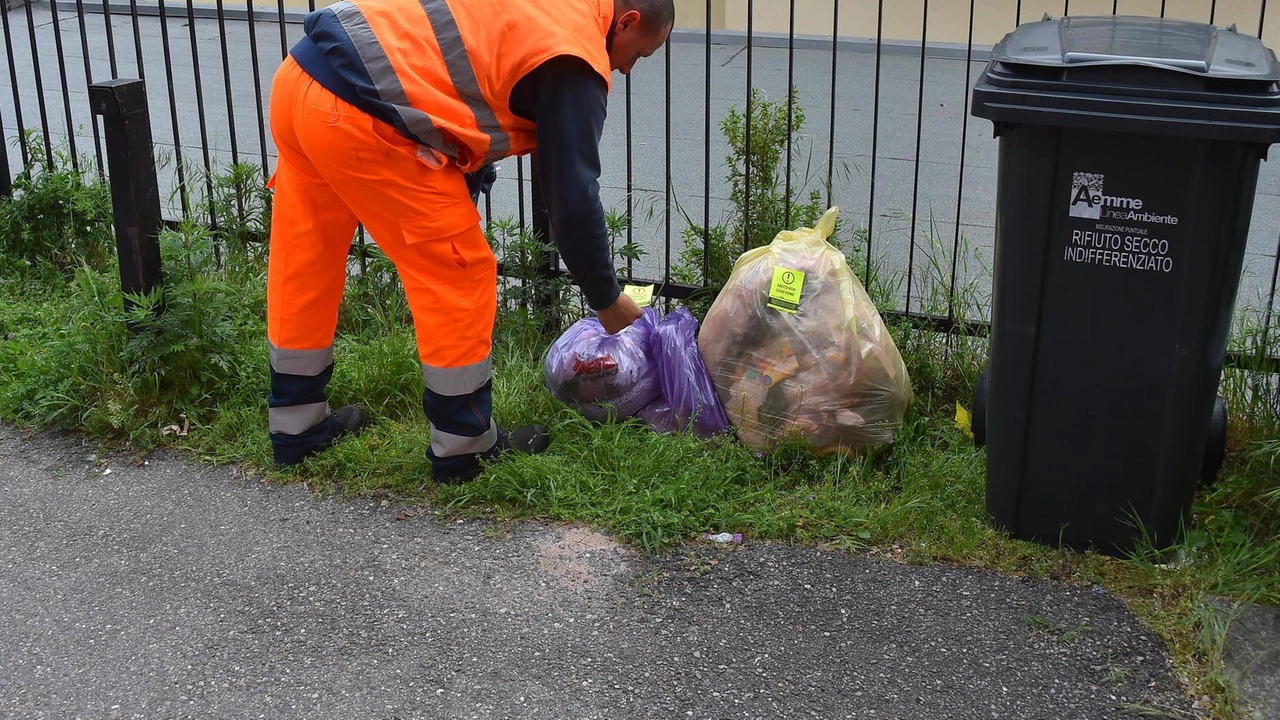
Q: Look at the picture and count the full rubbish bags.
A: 2